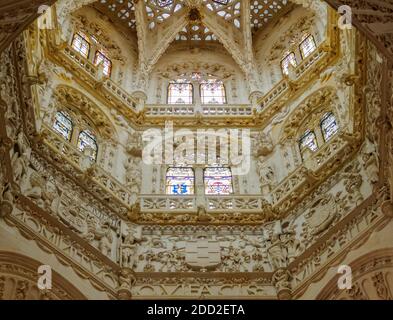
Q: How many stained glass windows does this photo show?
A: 12